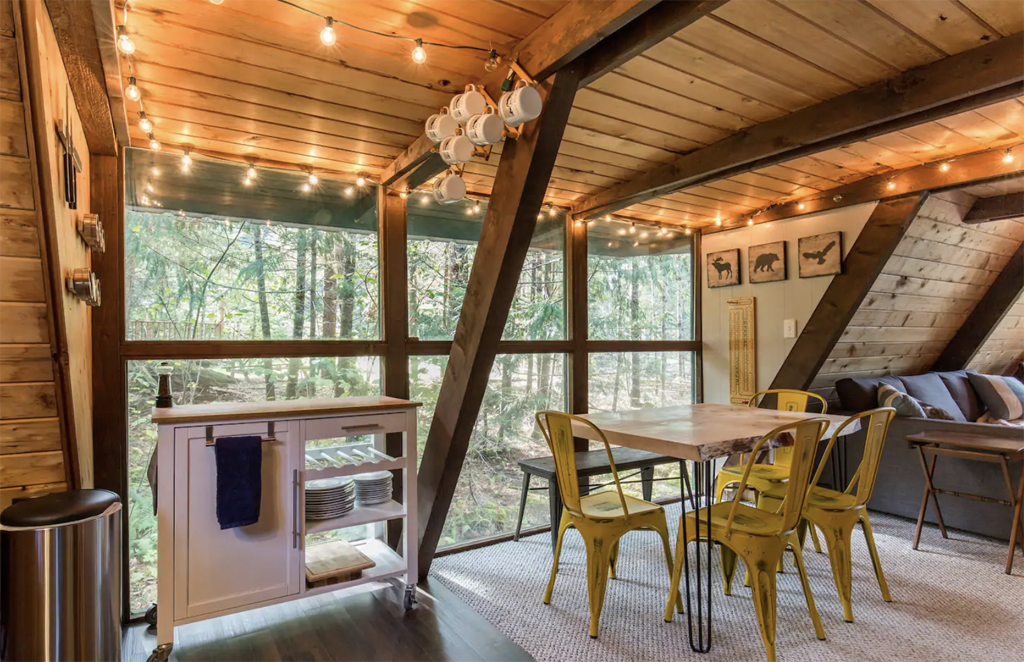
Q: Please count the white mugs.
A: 6